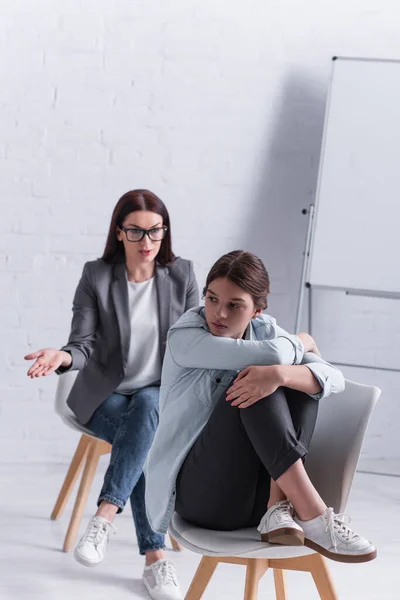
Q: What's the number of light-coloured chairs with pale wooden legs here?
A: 2